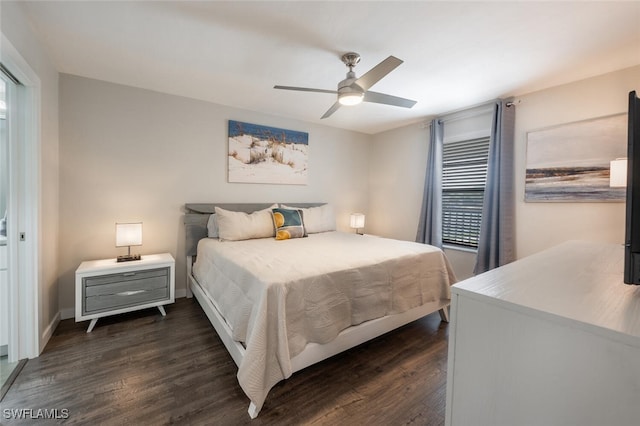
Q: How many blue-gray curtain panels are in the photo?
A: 2